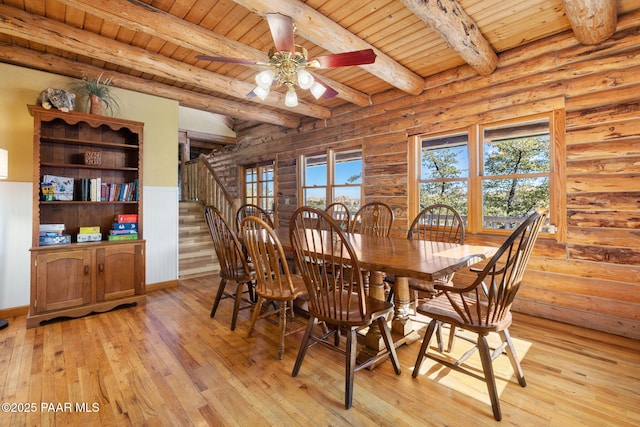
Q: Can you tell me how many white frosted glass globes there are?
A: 5